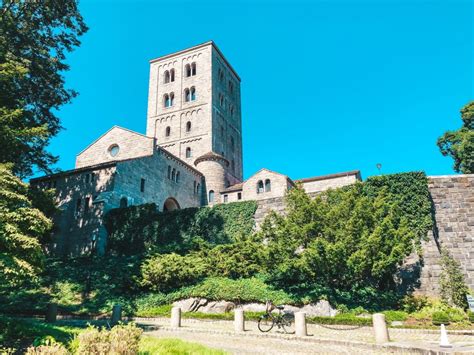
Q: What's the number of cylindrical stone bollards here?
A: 6